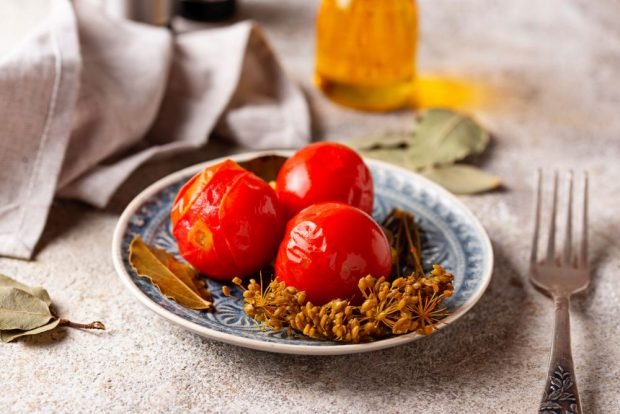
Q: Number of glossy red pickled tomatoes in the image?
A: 3